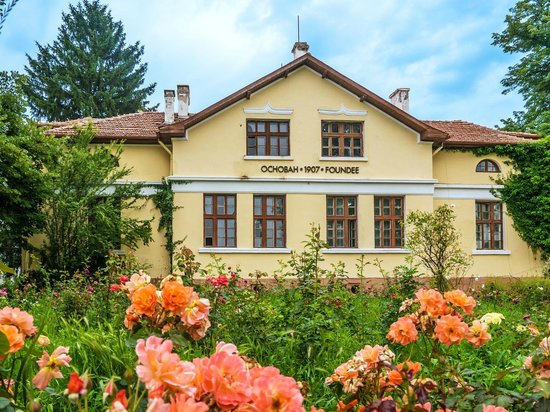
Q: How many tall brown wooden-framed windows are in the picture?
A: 5